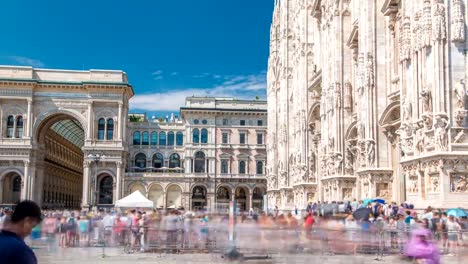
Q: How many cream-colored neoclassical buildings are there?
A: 2